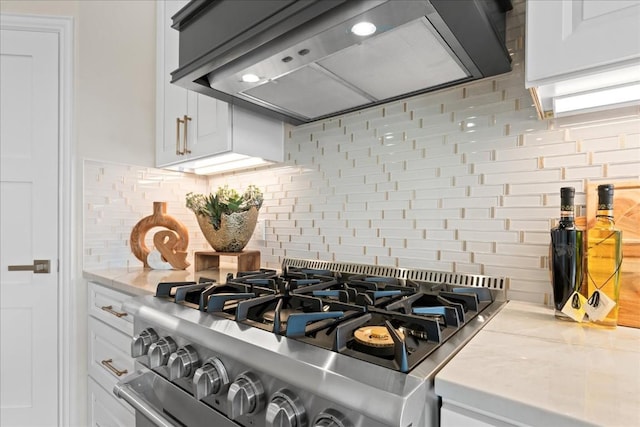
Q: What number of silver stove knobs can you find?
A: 7